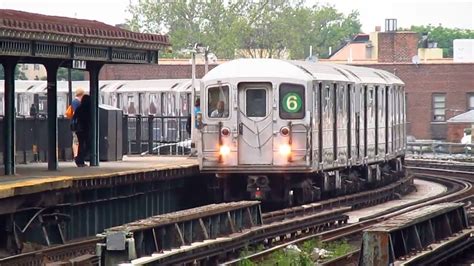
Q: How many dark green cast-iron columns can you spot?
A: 3